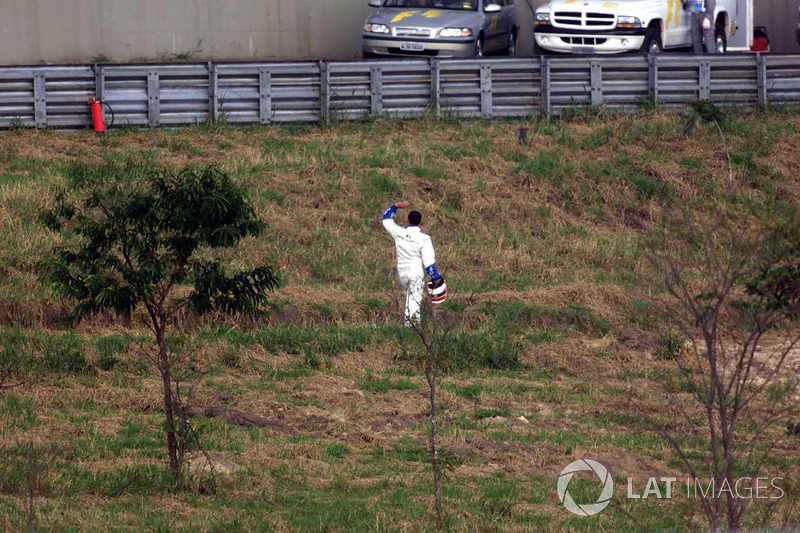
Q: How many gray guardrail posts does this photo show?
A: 14